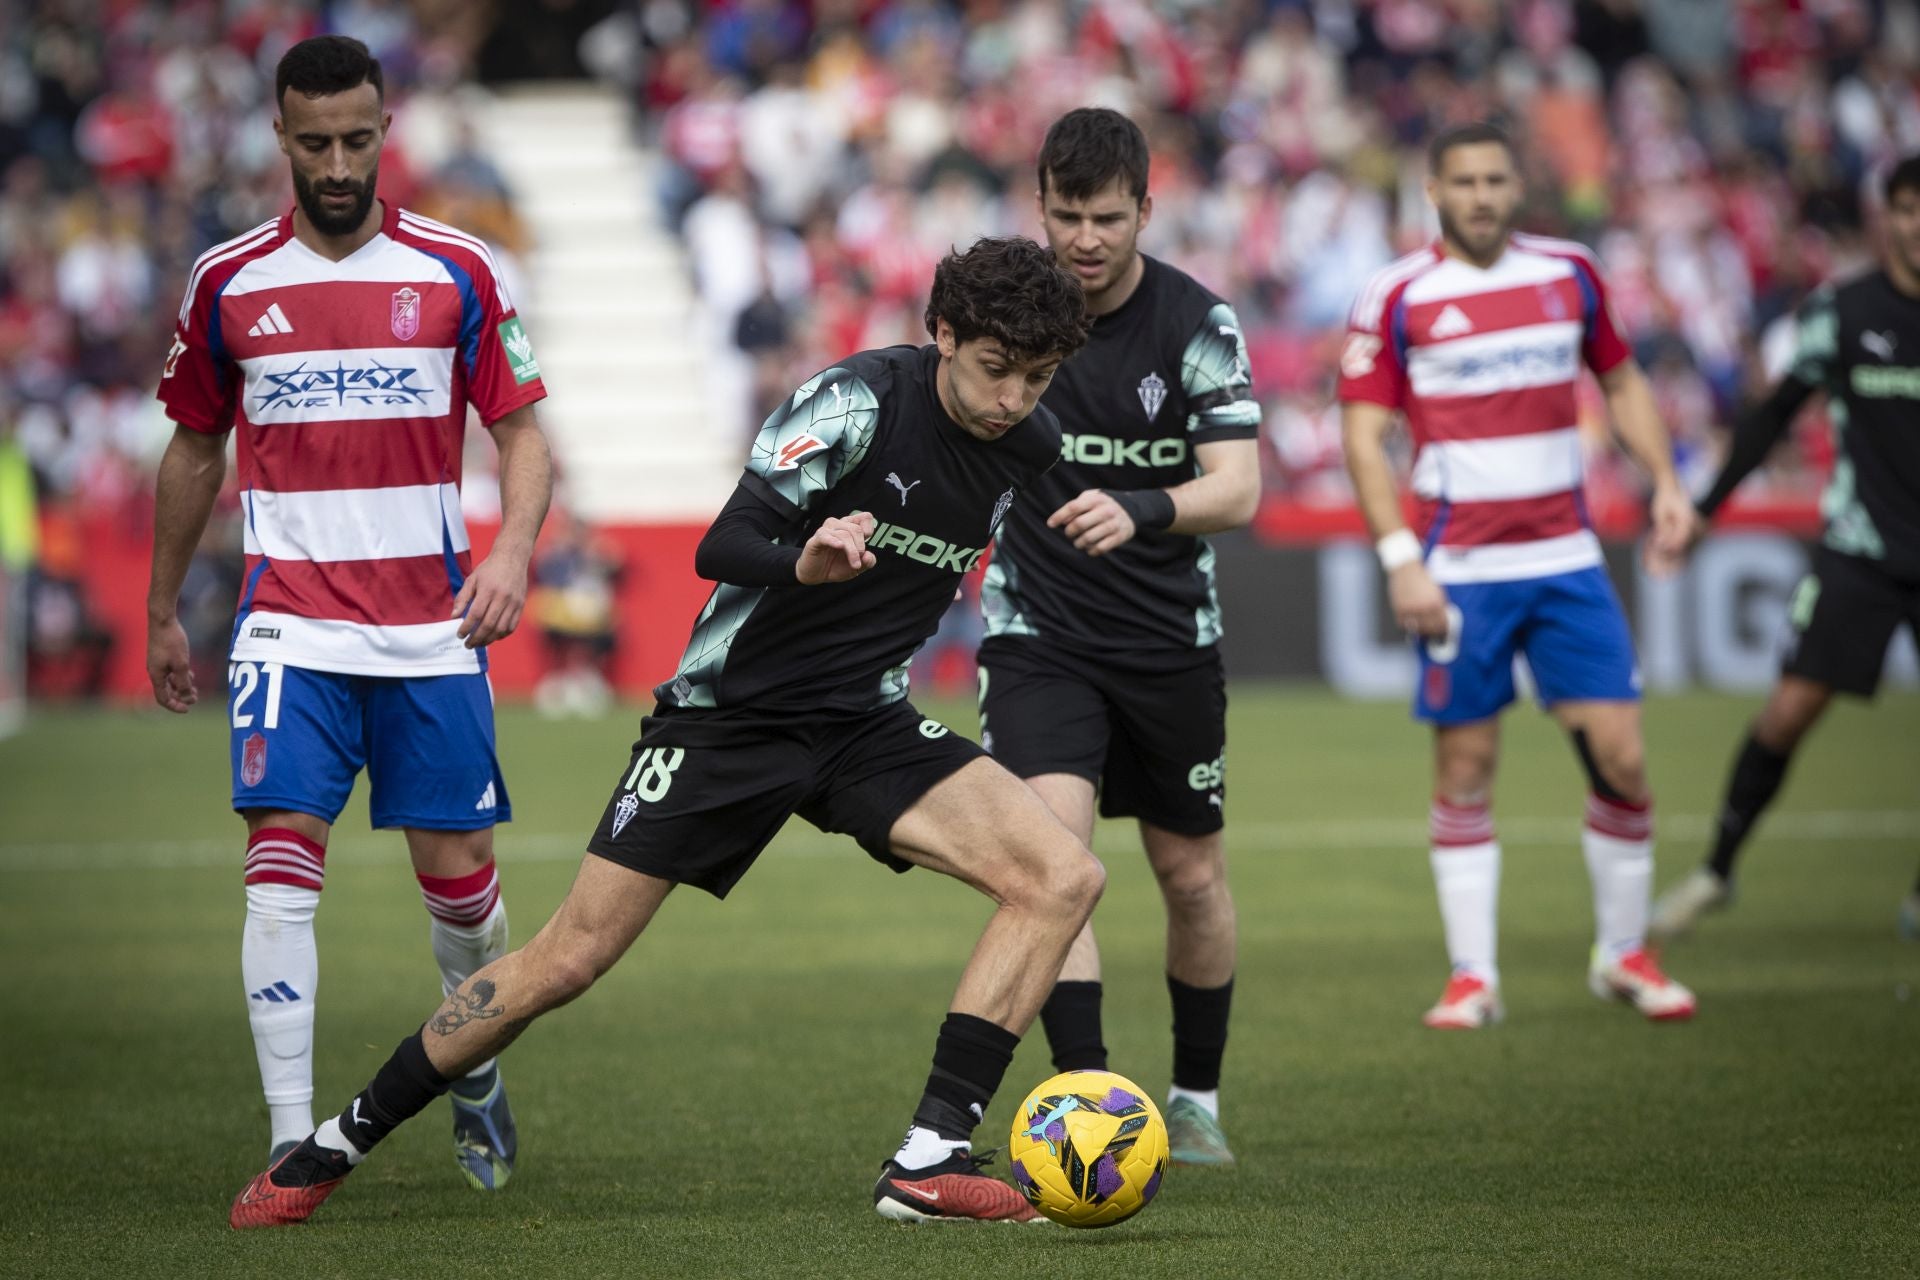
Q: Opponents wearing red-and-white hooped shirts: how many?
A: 2